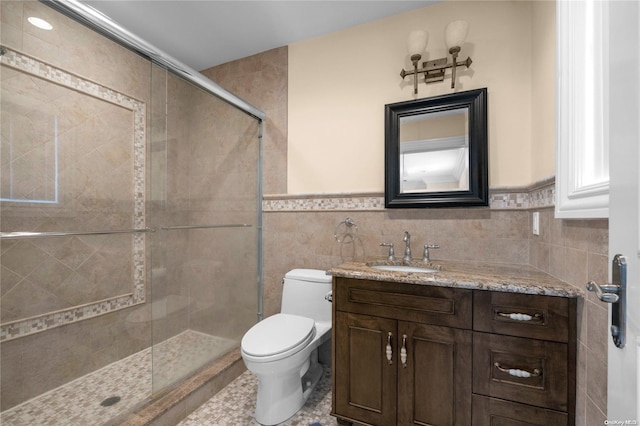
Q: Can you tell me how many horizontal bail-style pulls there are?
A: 2